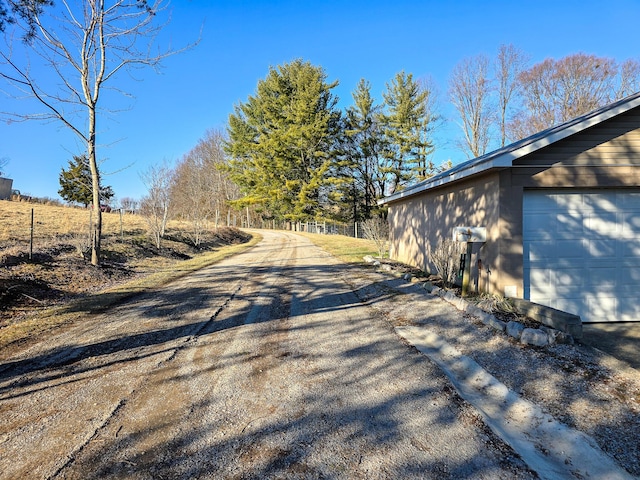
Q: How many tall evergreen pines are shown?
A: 3